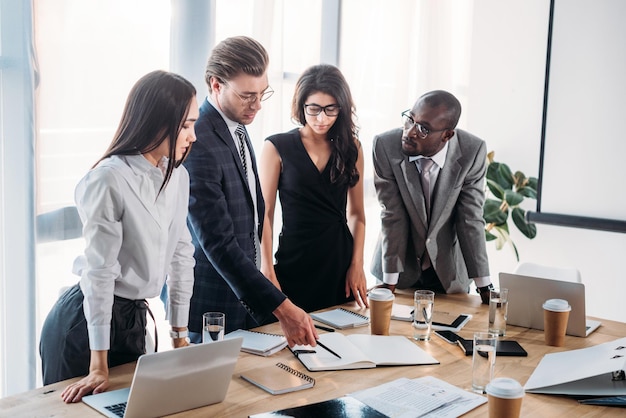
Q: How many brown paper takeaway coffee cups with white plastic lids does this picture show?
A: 3